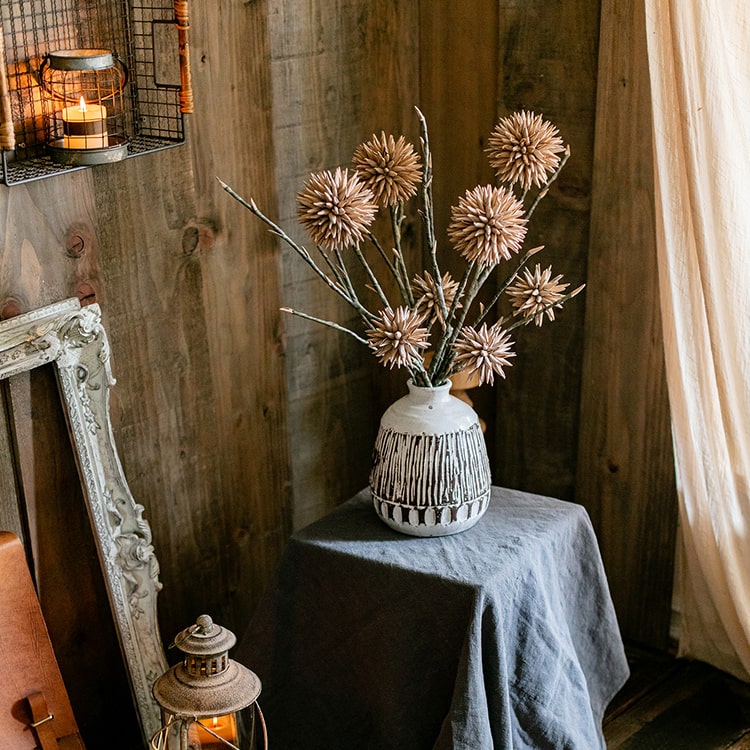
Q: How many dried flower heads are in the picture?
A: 8